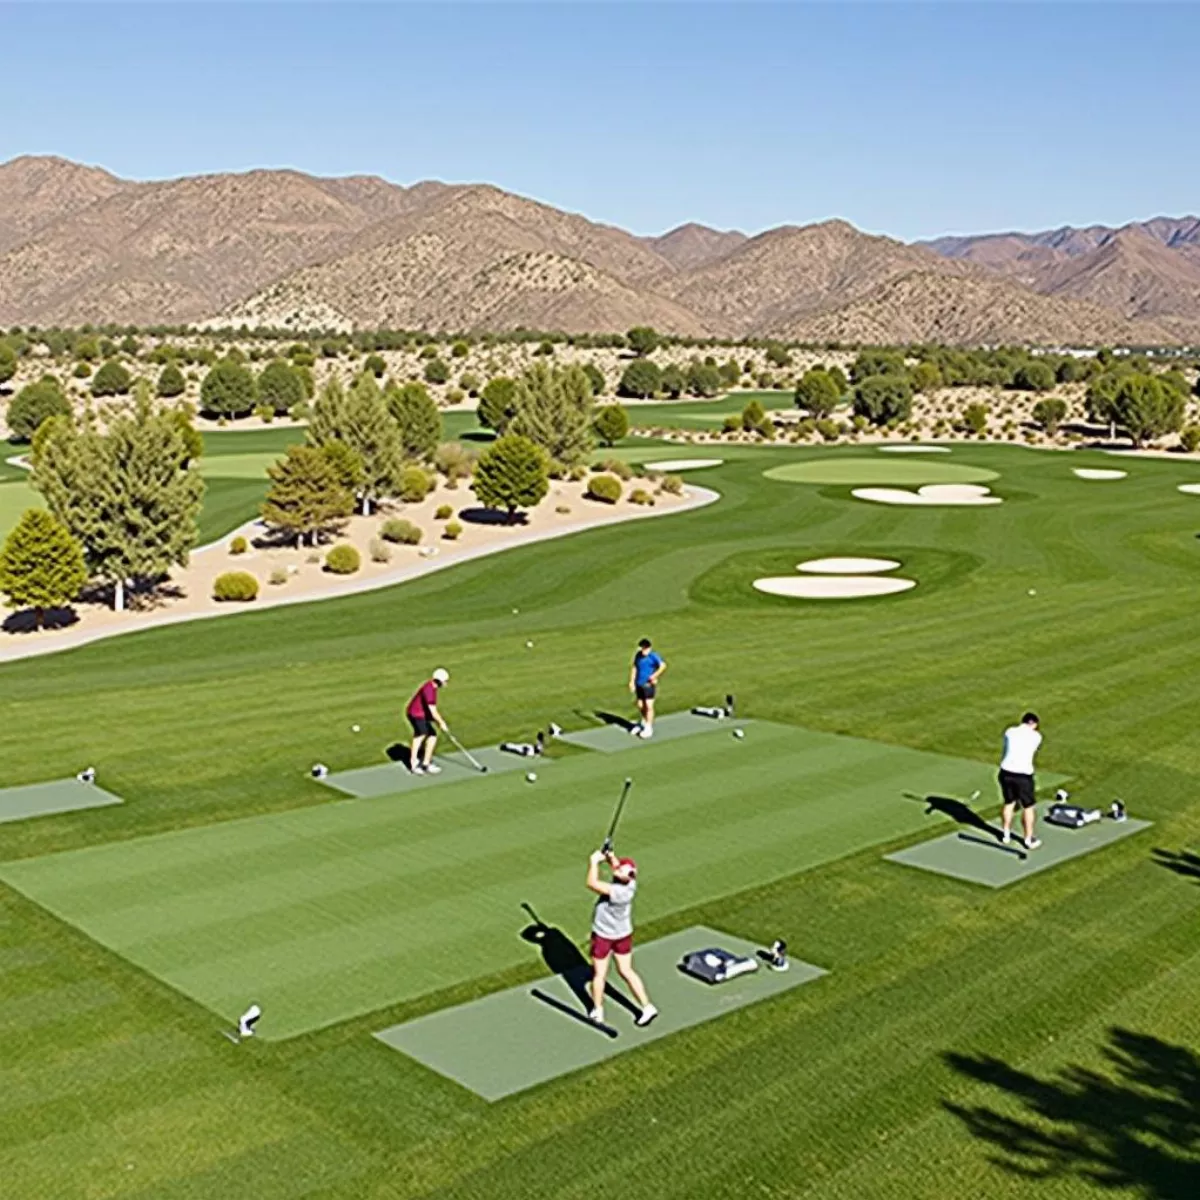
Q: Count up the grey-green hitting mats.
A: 5